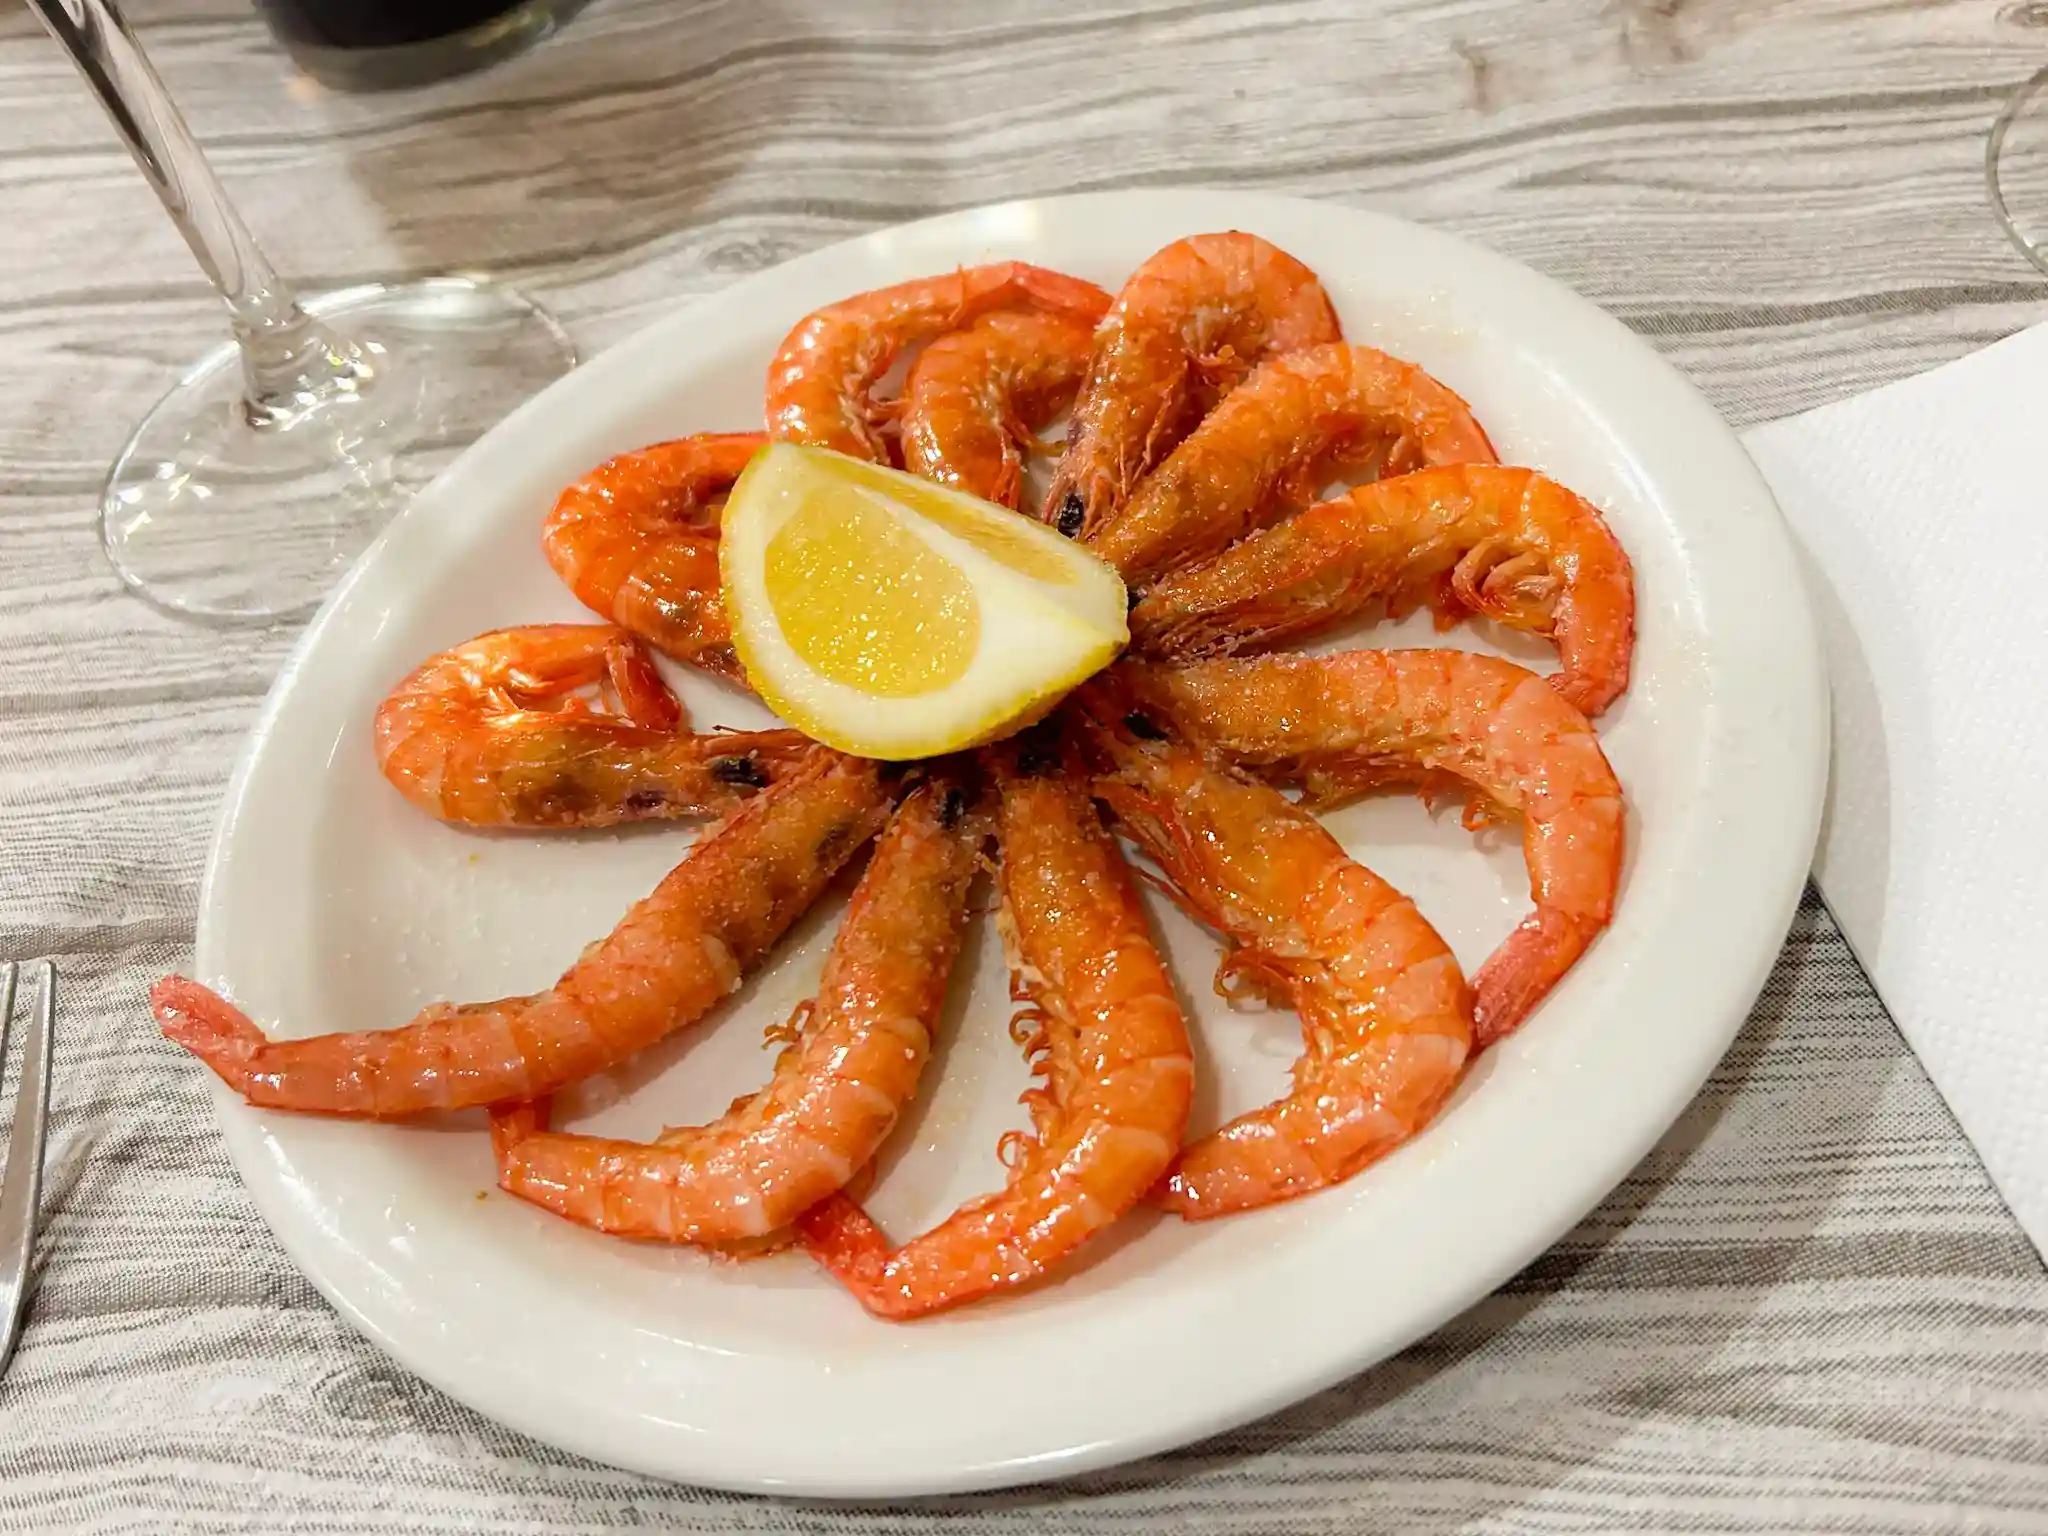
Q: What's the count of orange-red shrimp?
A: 12